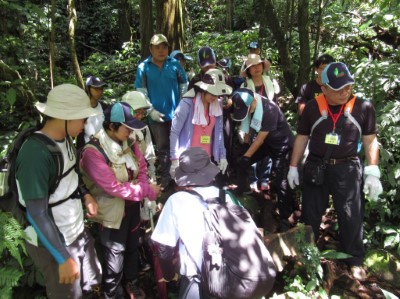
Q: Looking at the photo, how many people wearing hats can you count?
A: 14